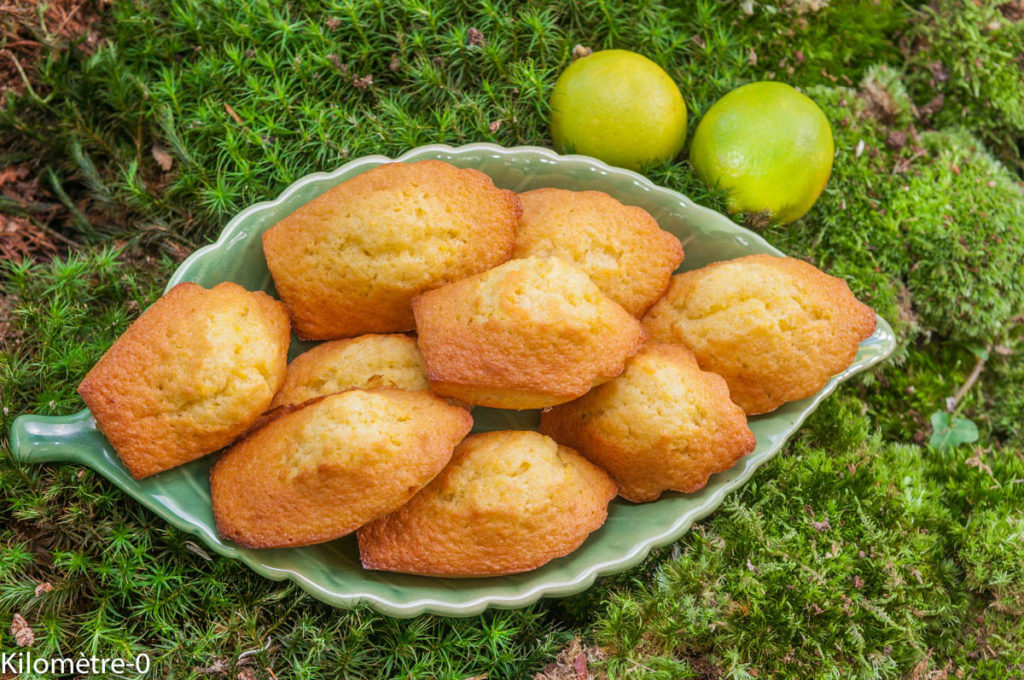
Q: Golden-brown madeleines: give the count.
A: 9